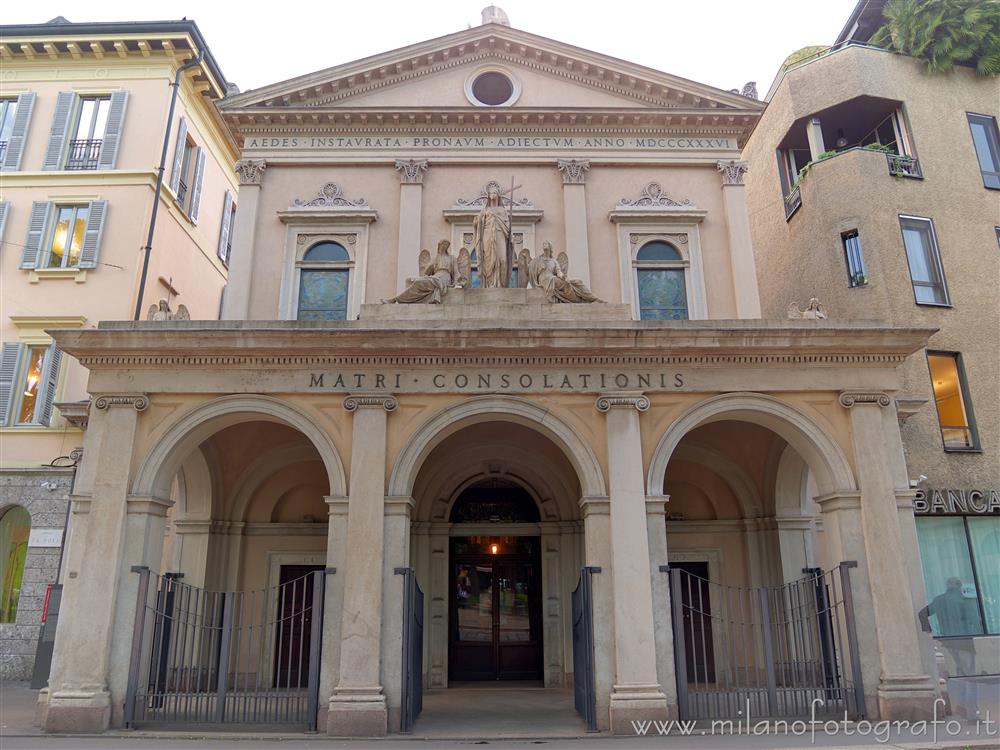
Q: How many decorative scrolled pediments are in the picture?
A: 3